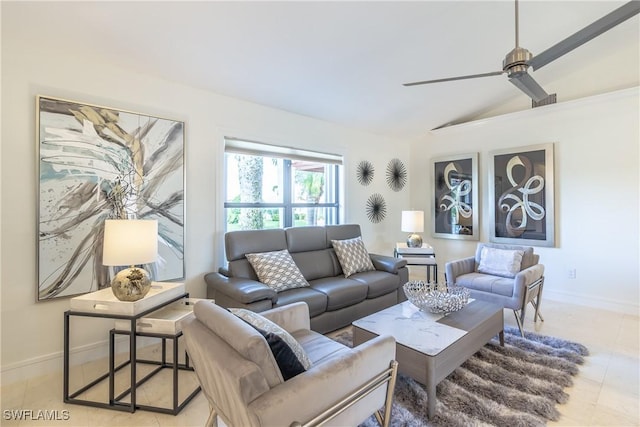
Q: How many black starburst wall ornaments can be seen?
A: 3